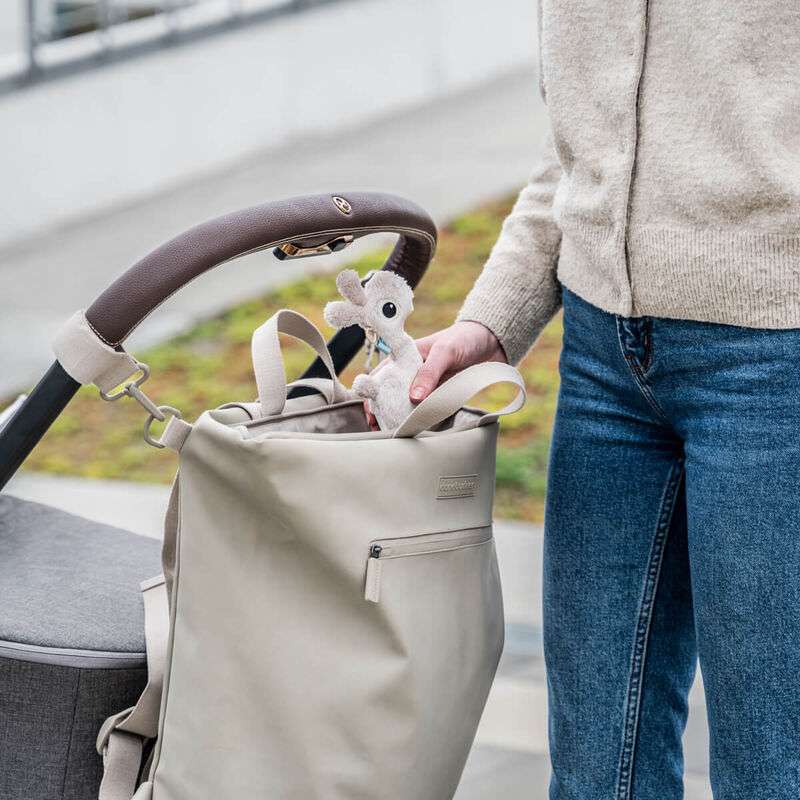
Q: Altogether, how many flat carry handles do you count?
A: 2